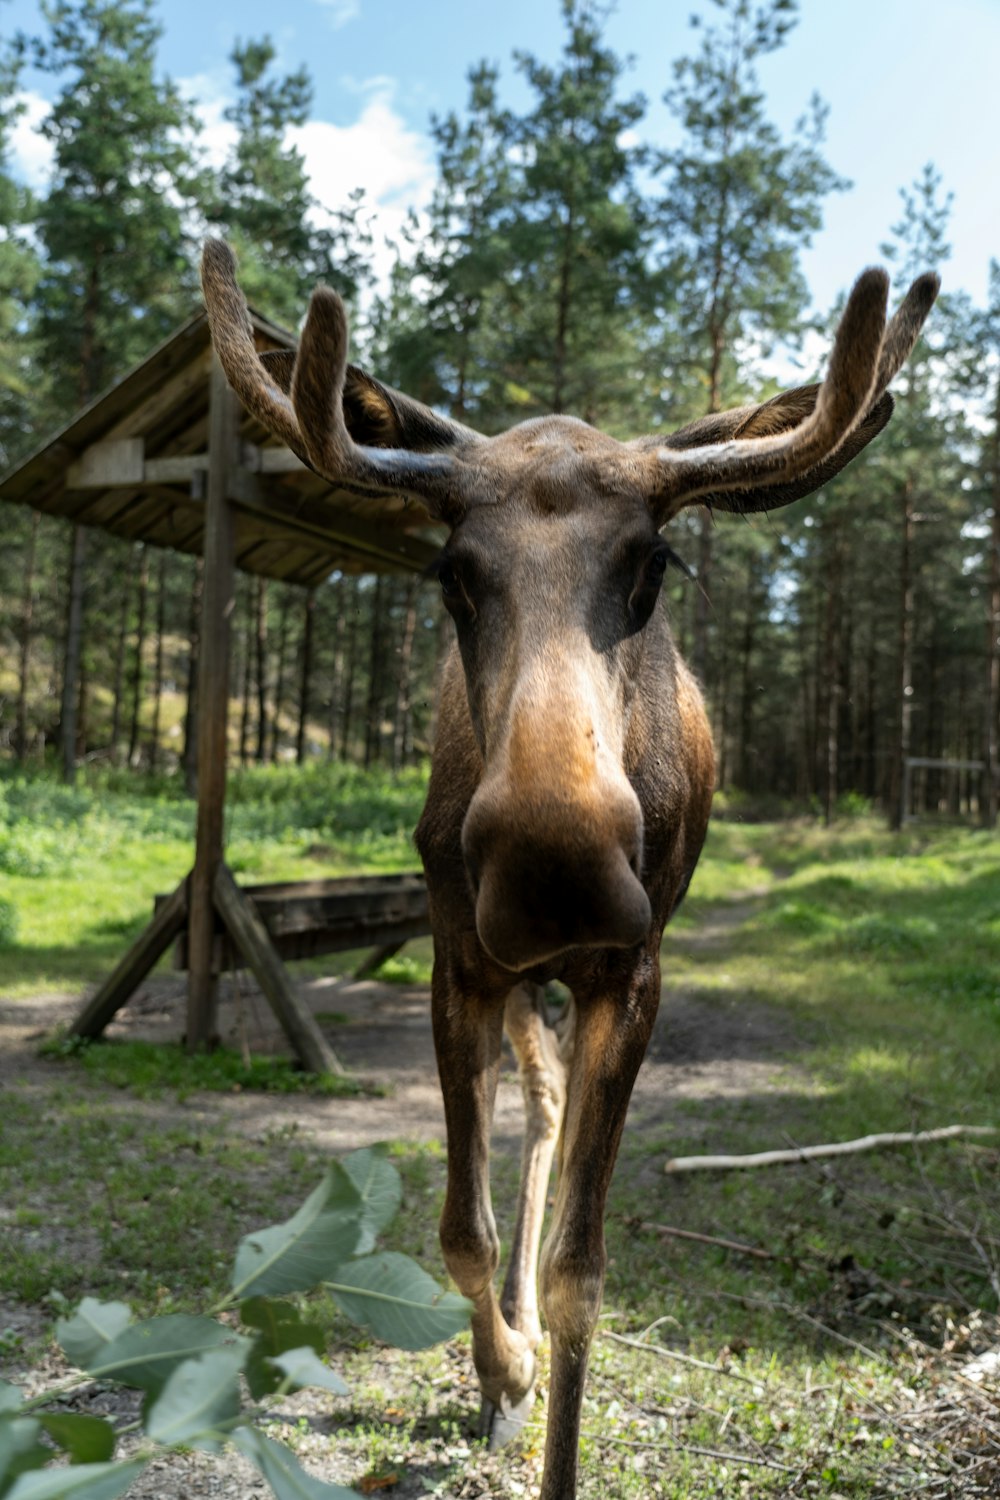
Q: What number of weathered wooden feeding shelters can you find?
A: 1